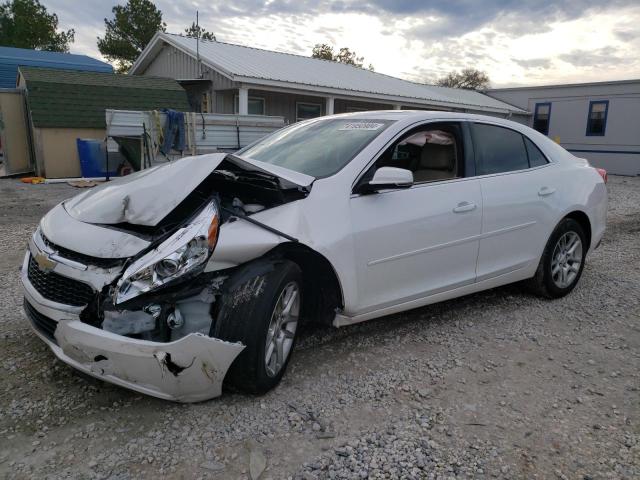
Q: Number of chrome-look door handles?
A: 0